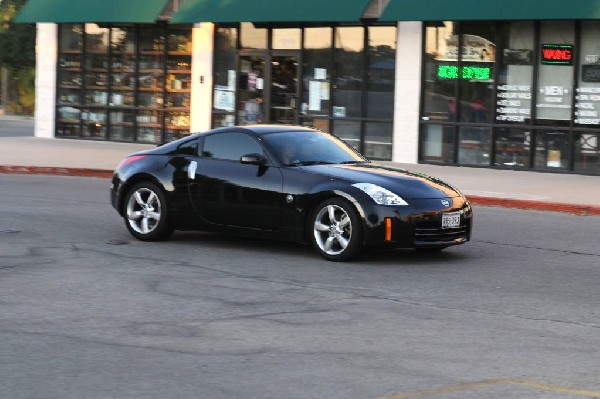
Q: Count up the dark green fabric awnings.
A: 3